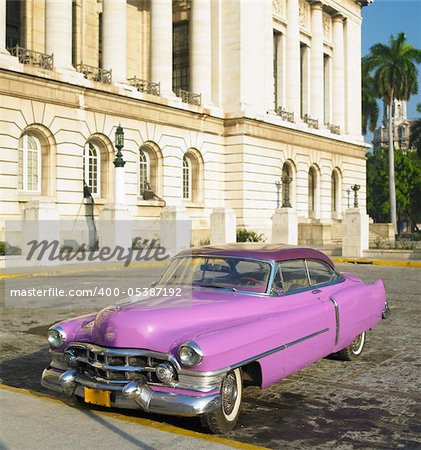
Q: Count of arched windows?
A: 7